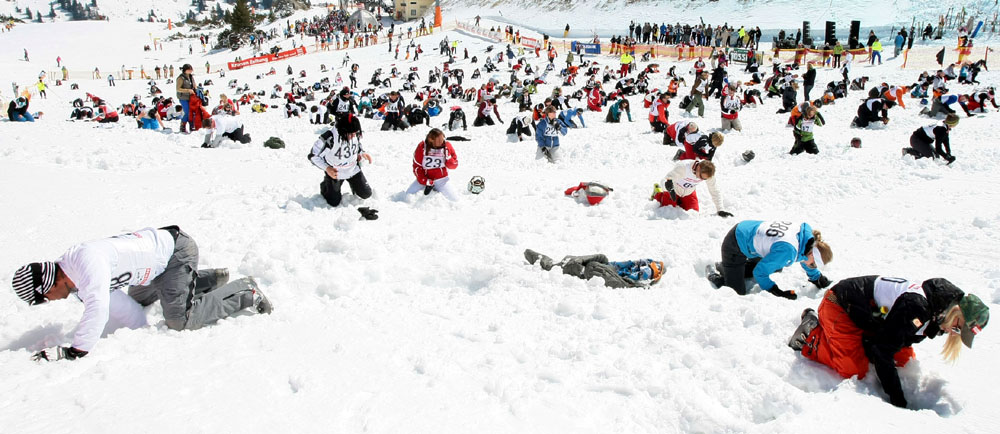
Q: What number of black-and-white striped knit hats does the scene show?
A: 1